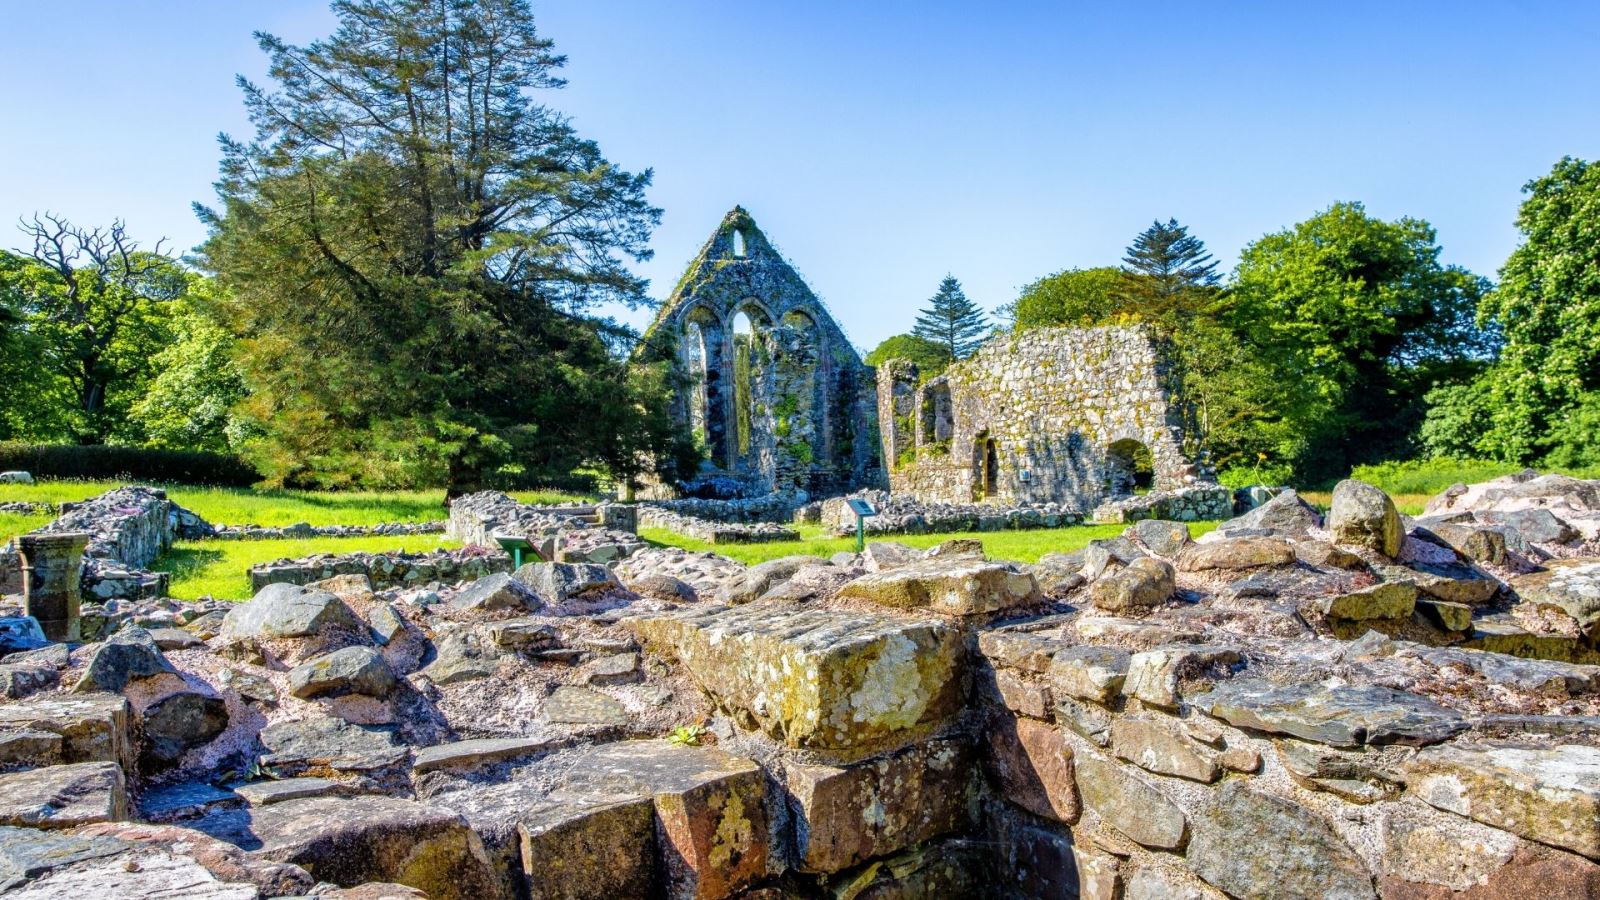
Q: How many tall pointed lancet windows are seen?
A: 3